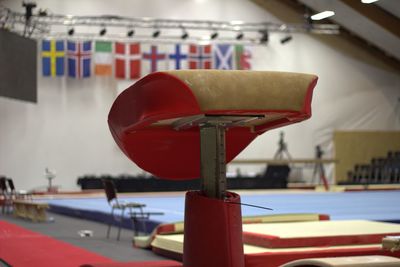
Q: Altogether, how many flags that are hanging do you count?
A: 9